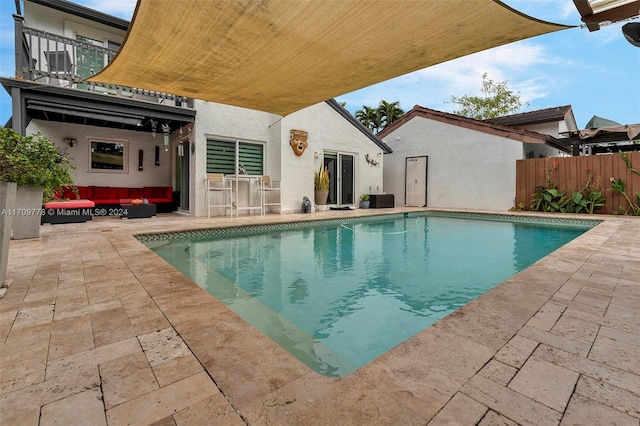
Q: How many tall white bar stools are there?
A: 2